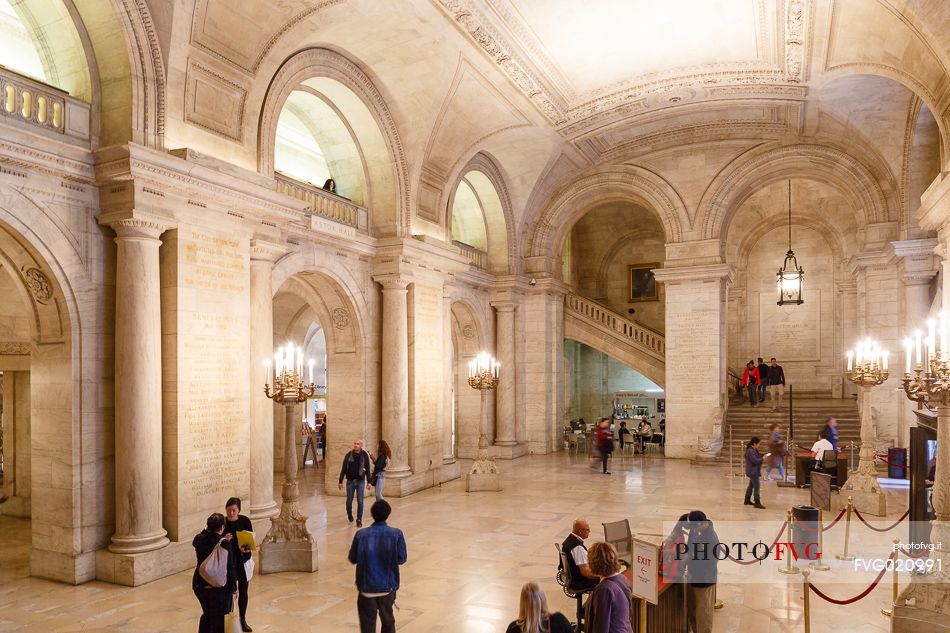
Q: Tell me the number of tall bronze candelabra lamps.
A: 4